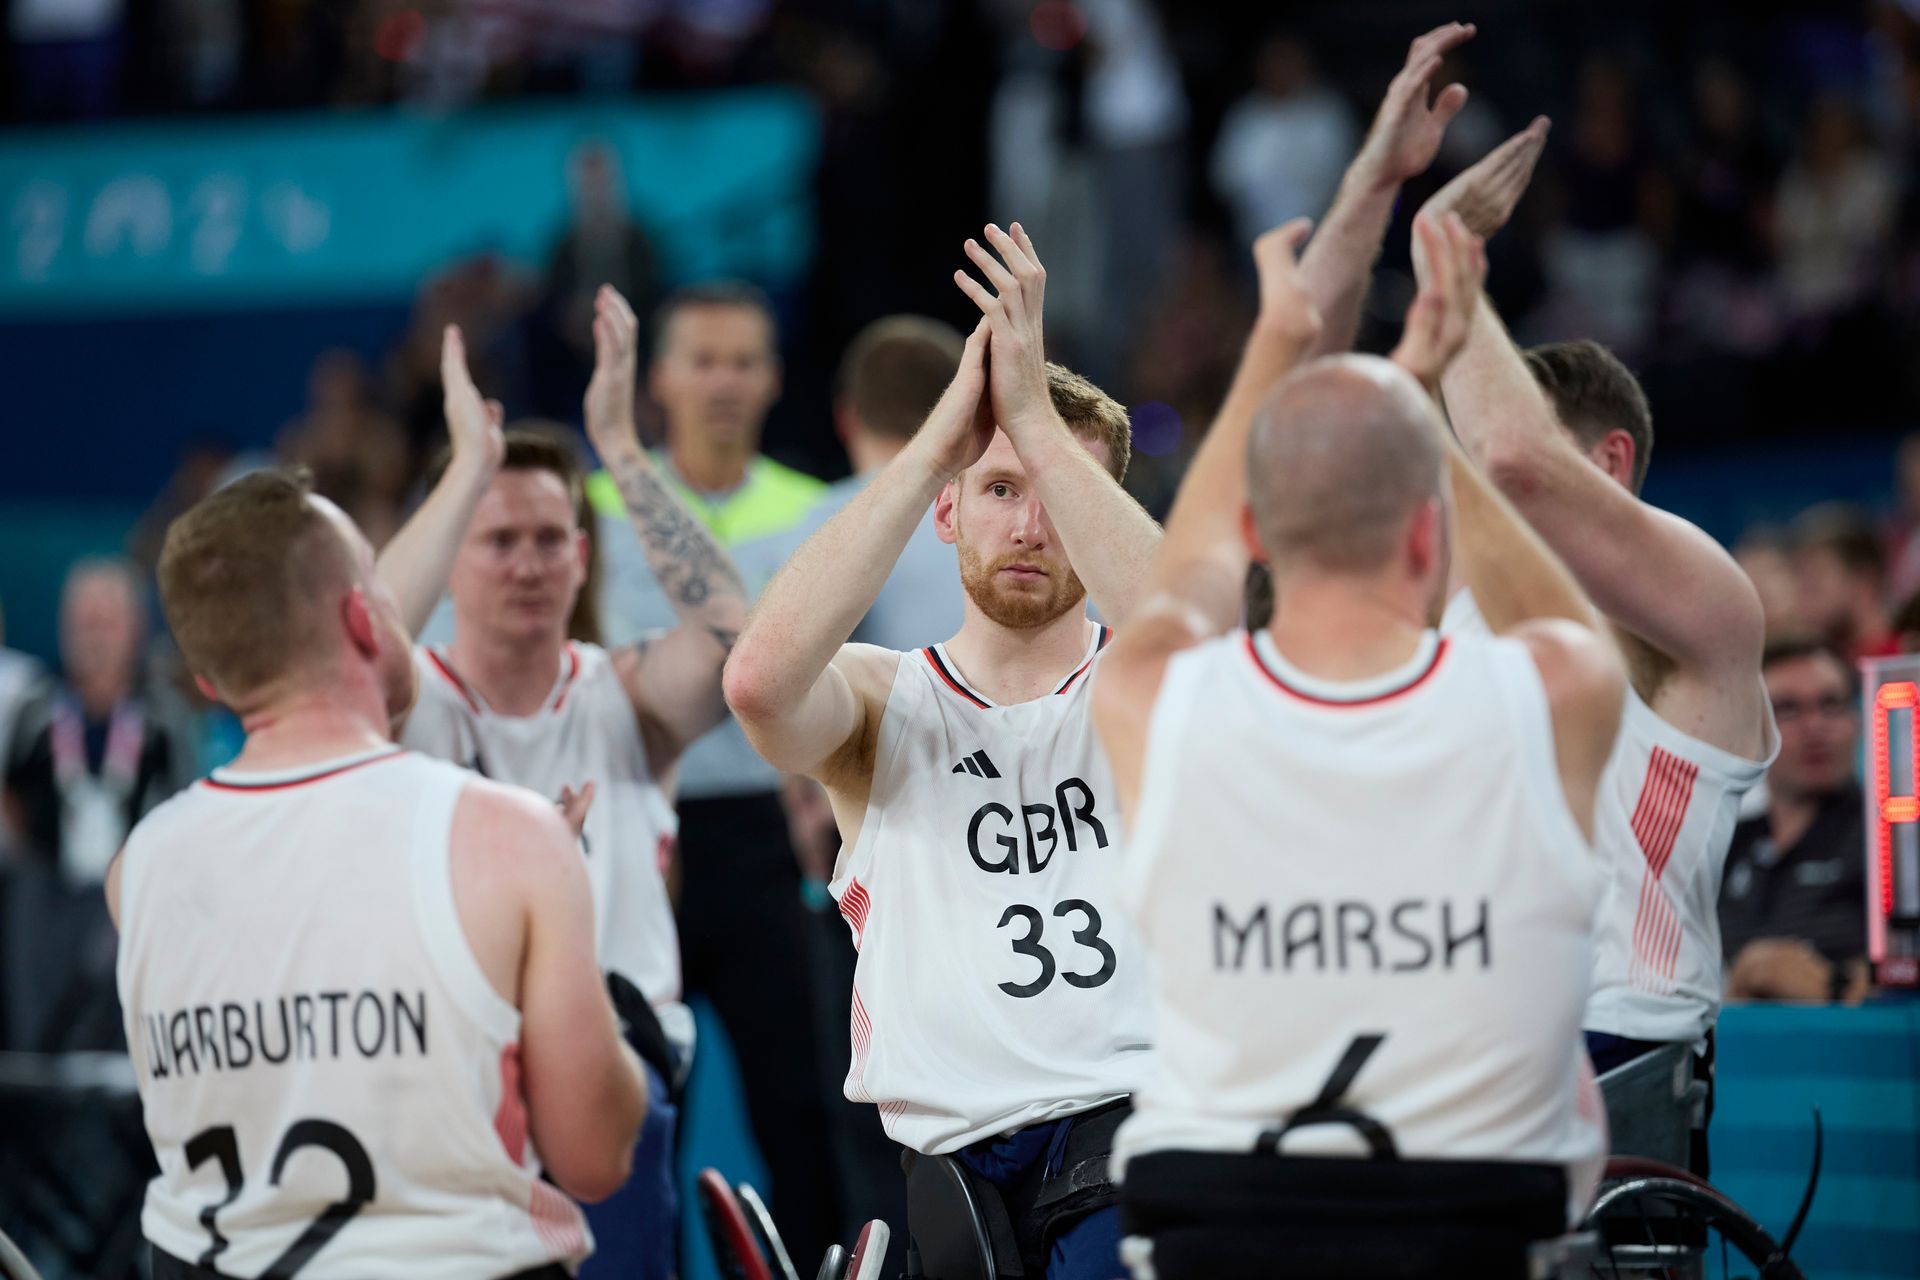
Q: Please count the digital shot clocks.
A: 1